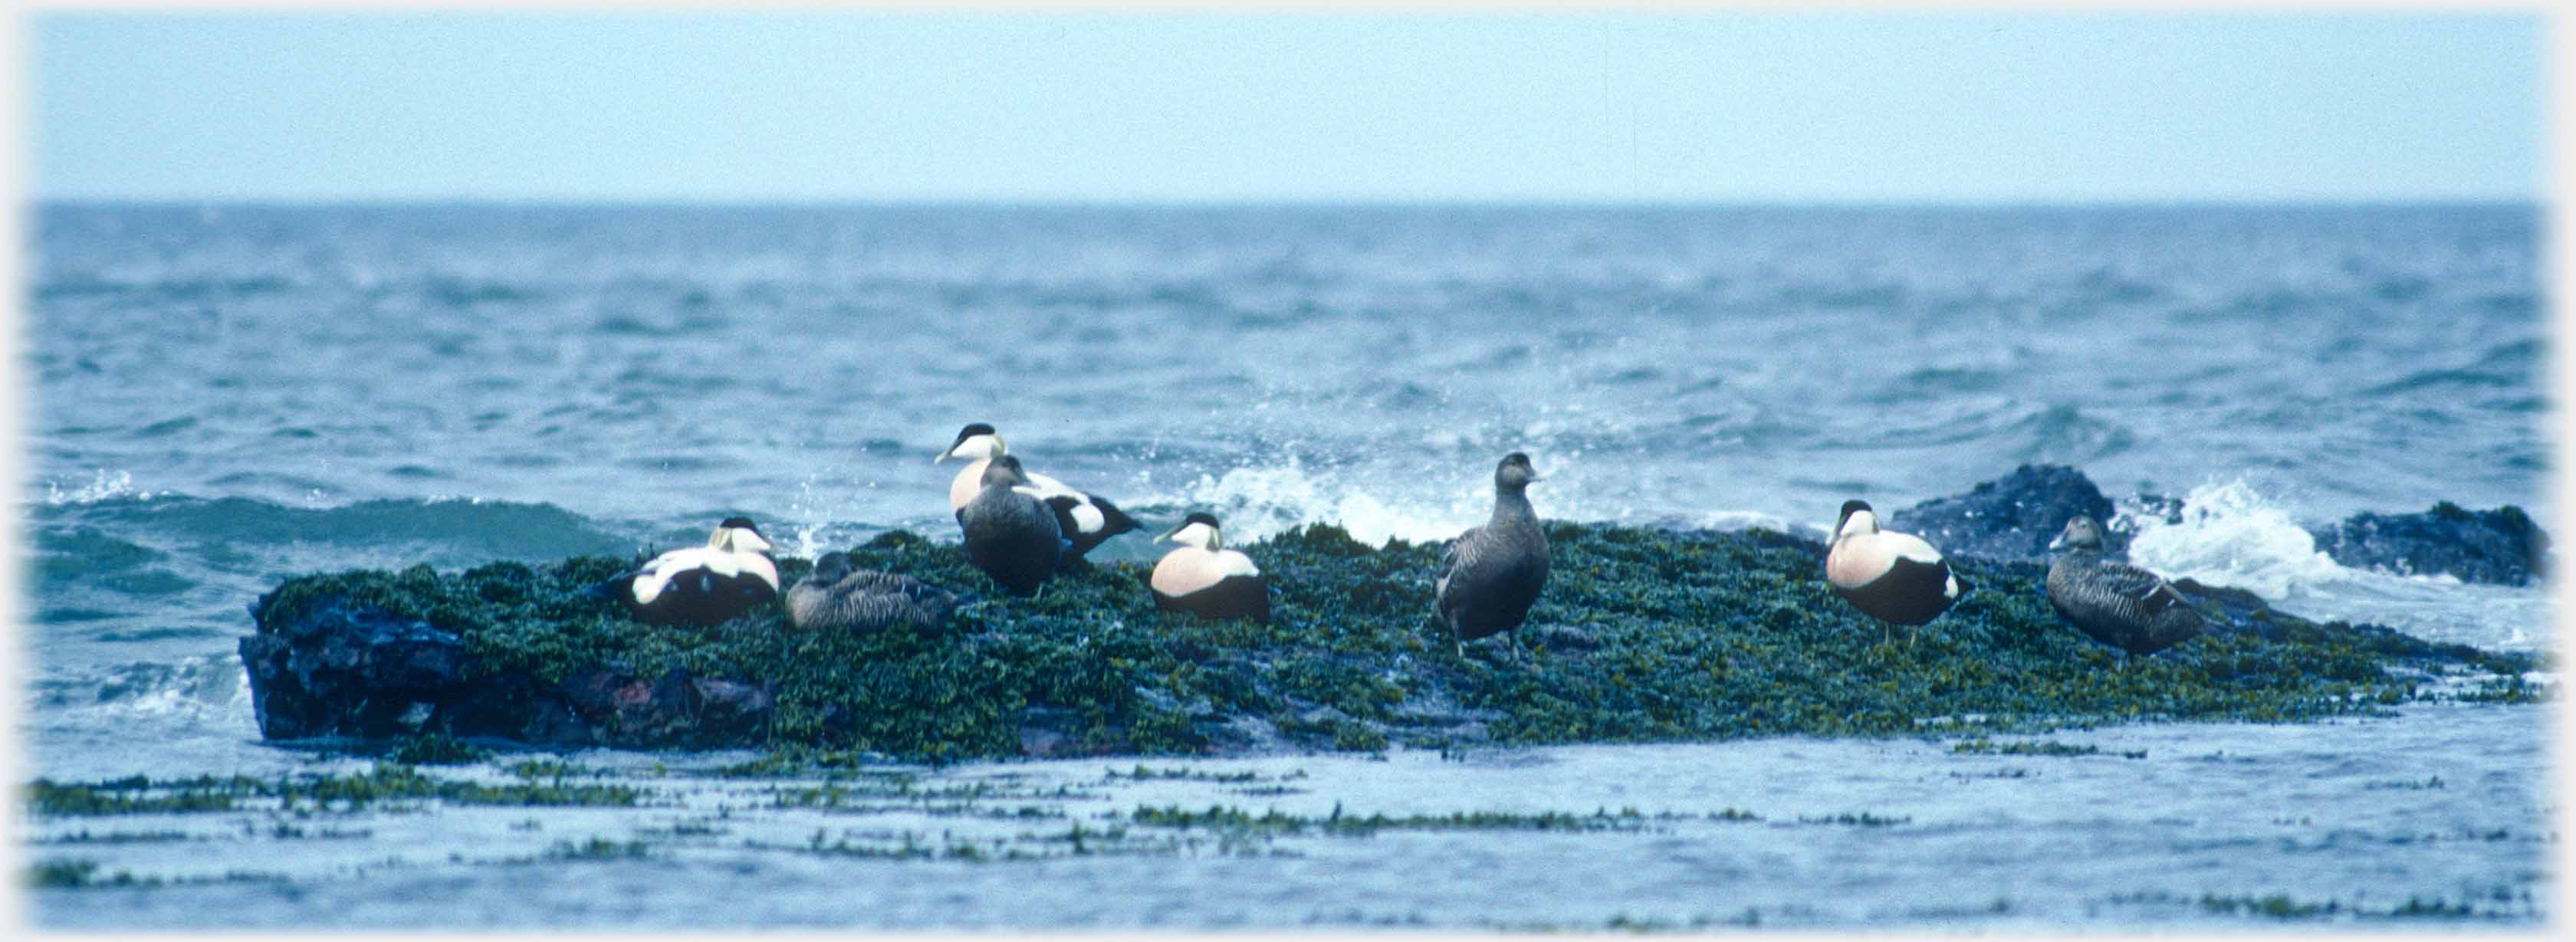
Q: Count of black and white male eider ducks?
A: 4